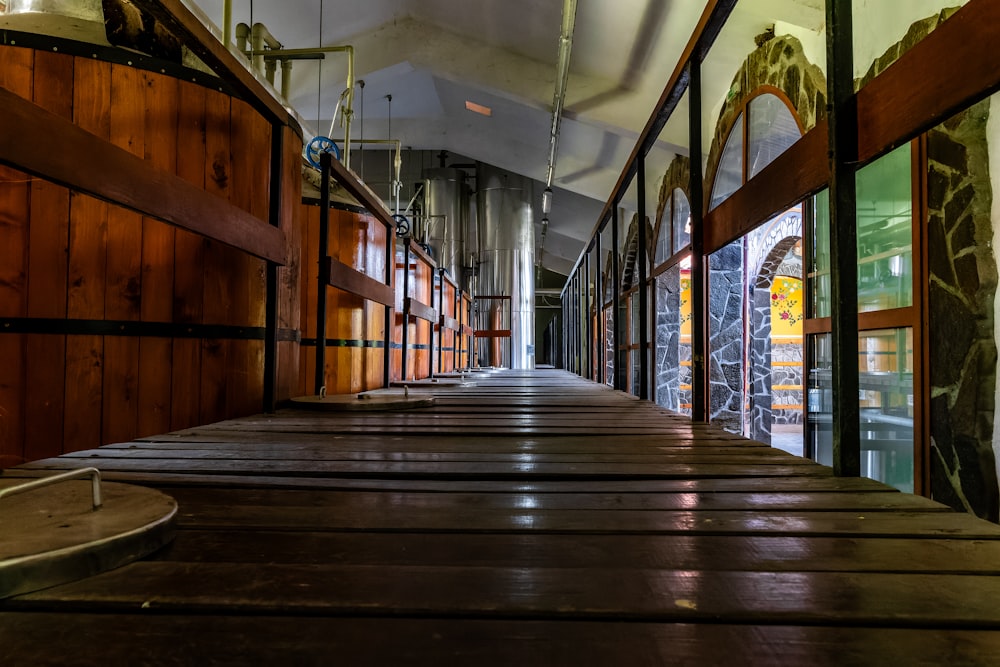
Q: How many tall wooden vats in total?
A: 5